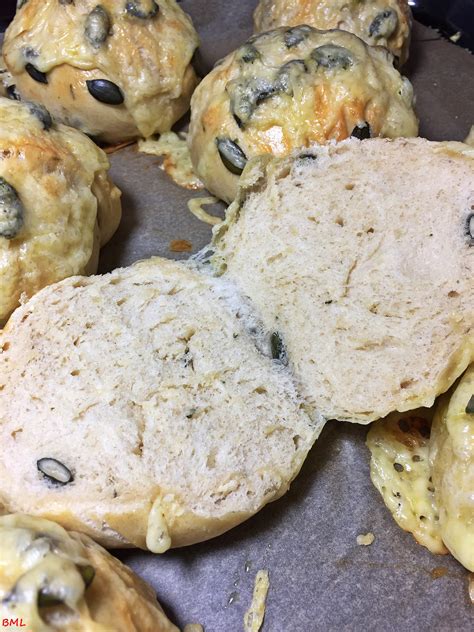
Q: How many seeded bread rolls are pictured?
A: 7